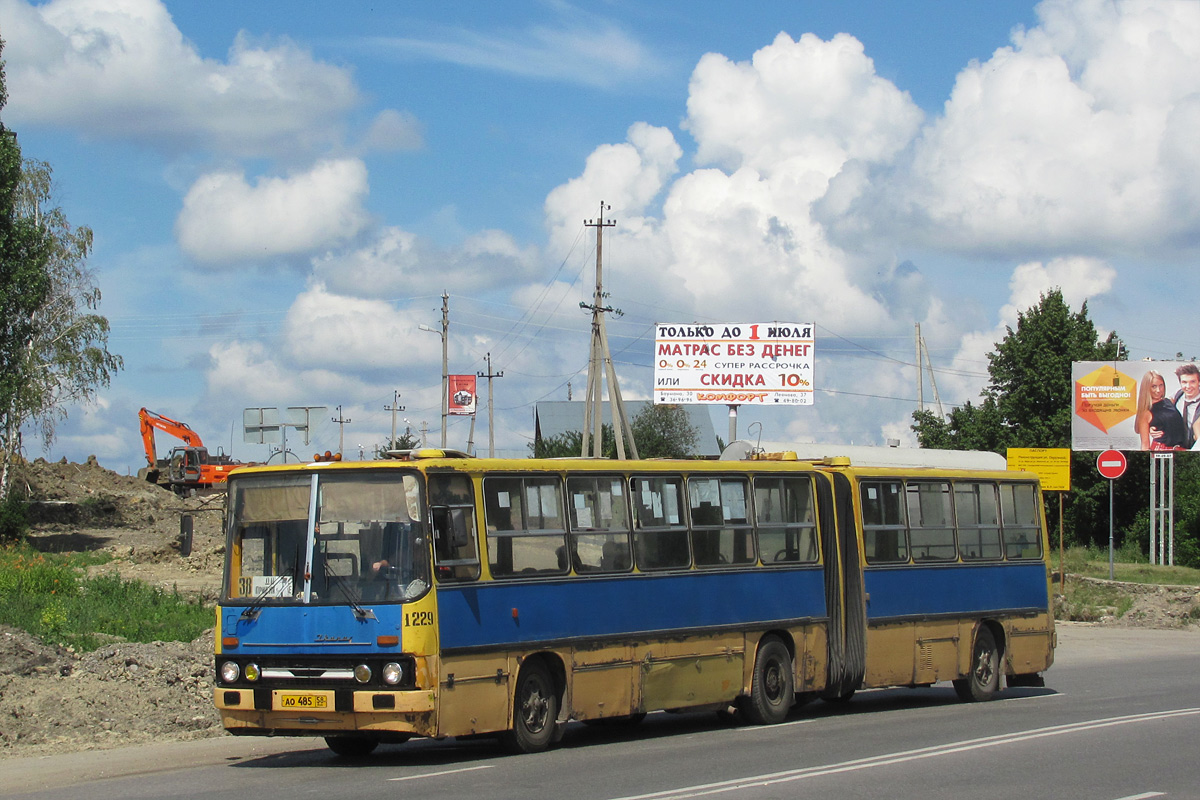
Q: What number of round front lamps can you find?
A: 4